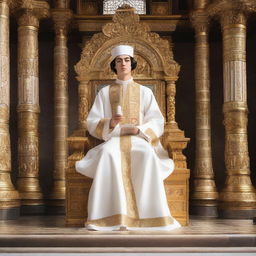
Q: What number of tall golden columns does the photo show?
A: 5